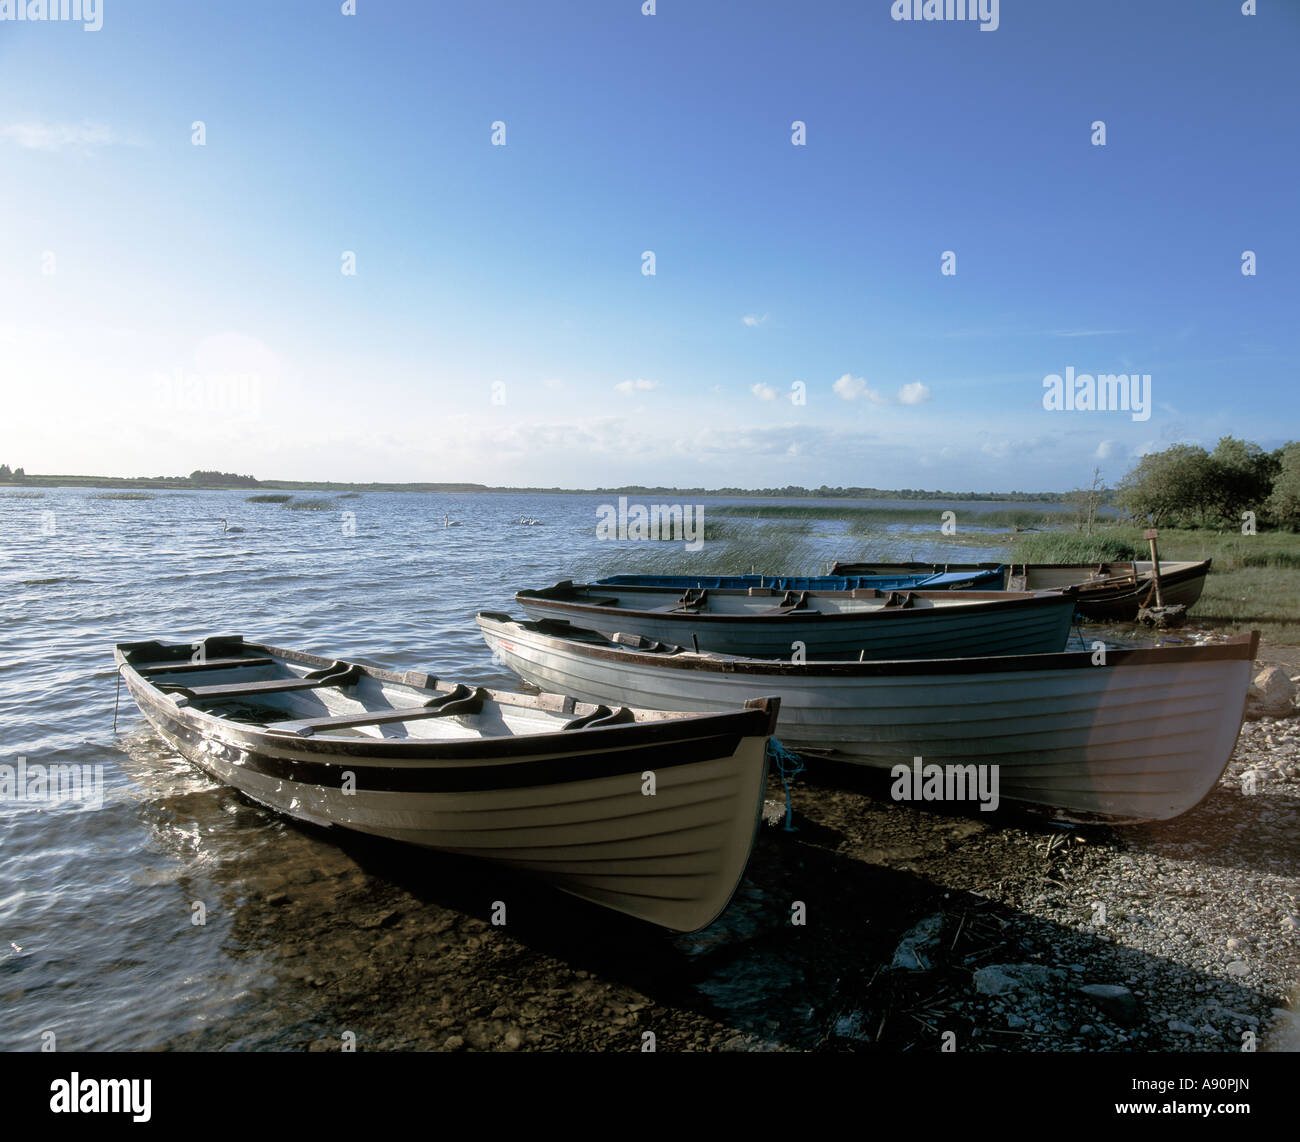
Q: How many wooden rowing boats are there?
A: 5